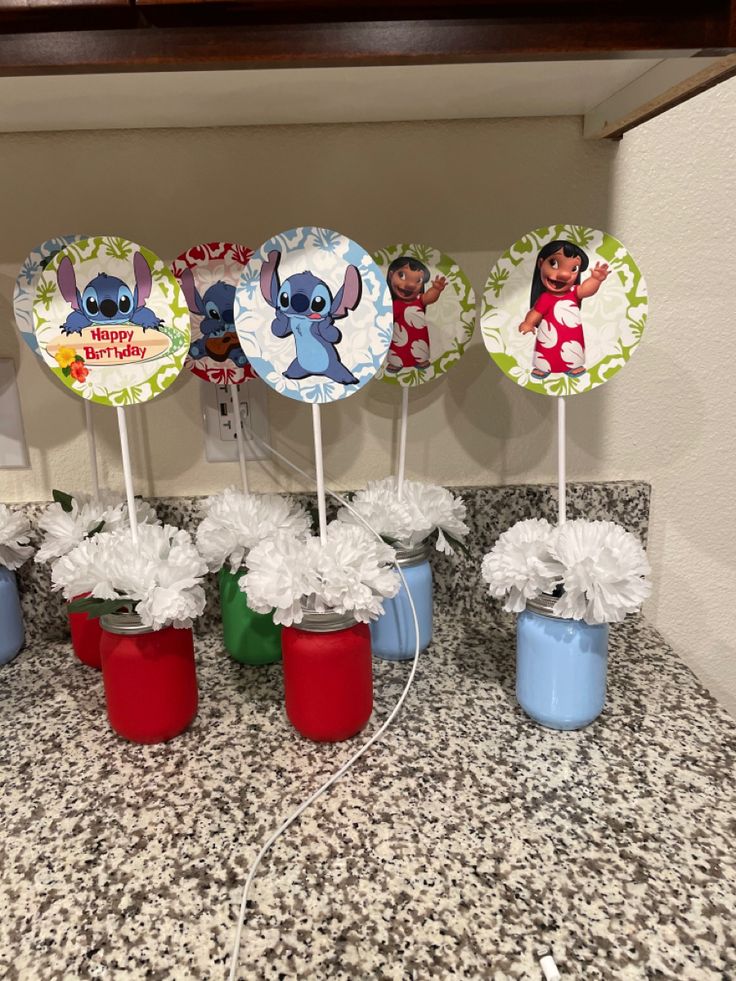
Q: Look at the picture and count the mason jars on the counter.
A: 7